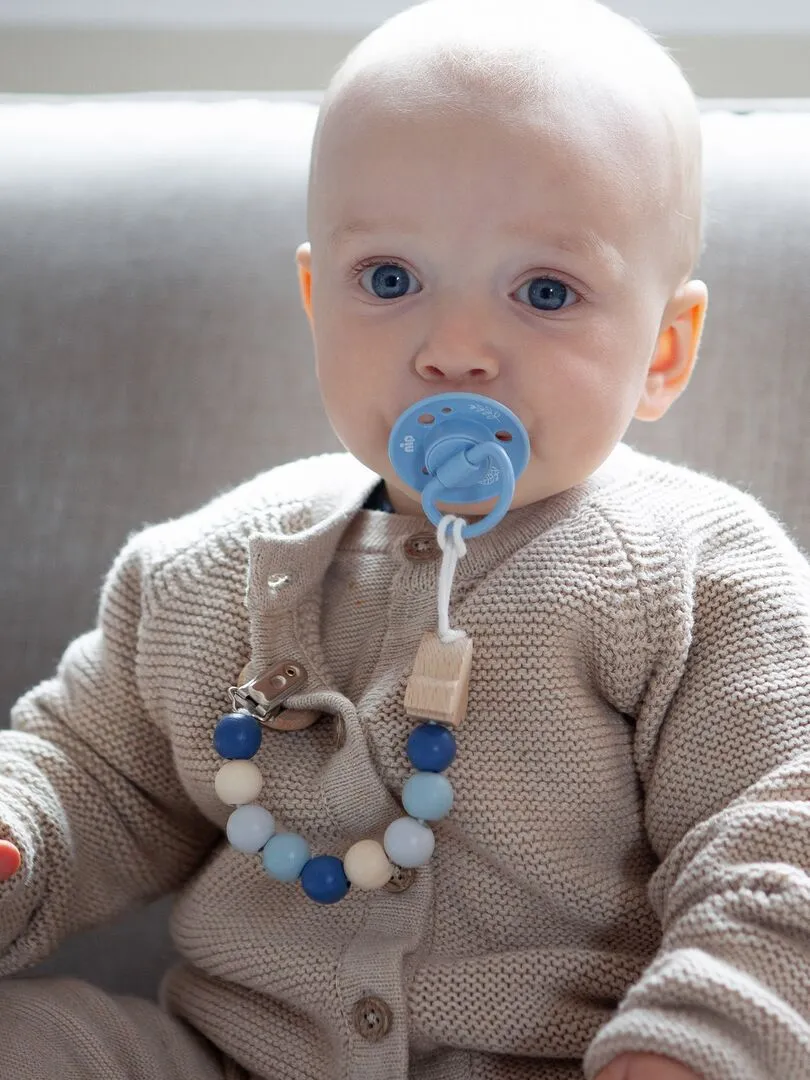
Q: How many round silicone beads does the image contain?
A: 9